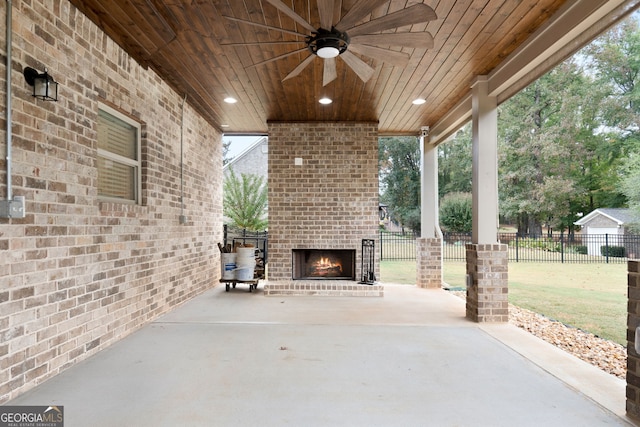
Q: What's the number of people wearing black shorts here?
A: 0